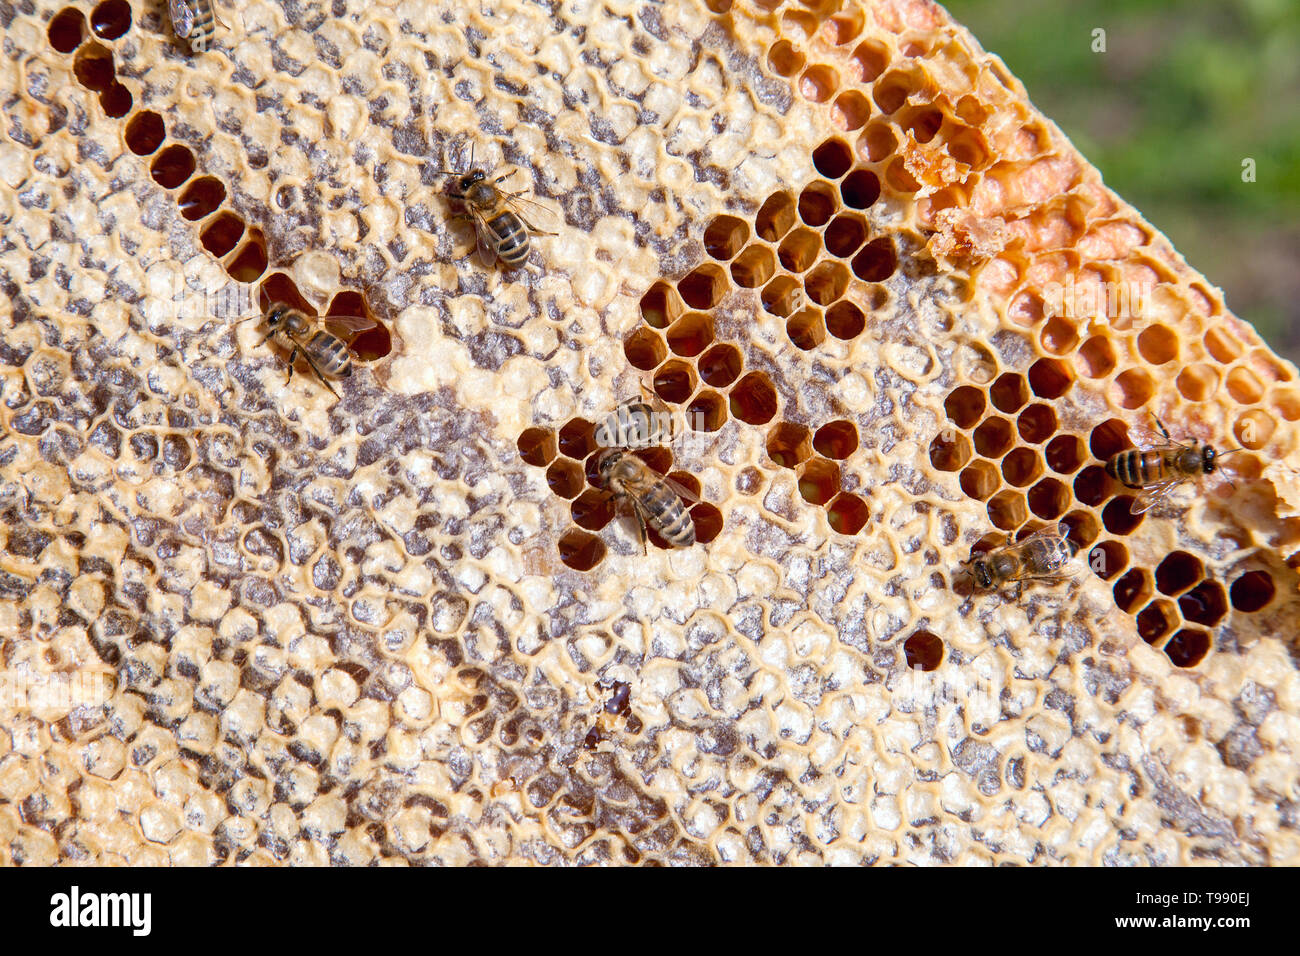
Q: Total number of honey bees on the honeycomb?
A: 7